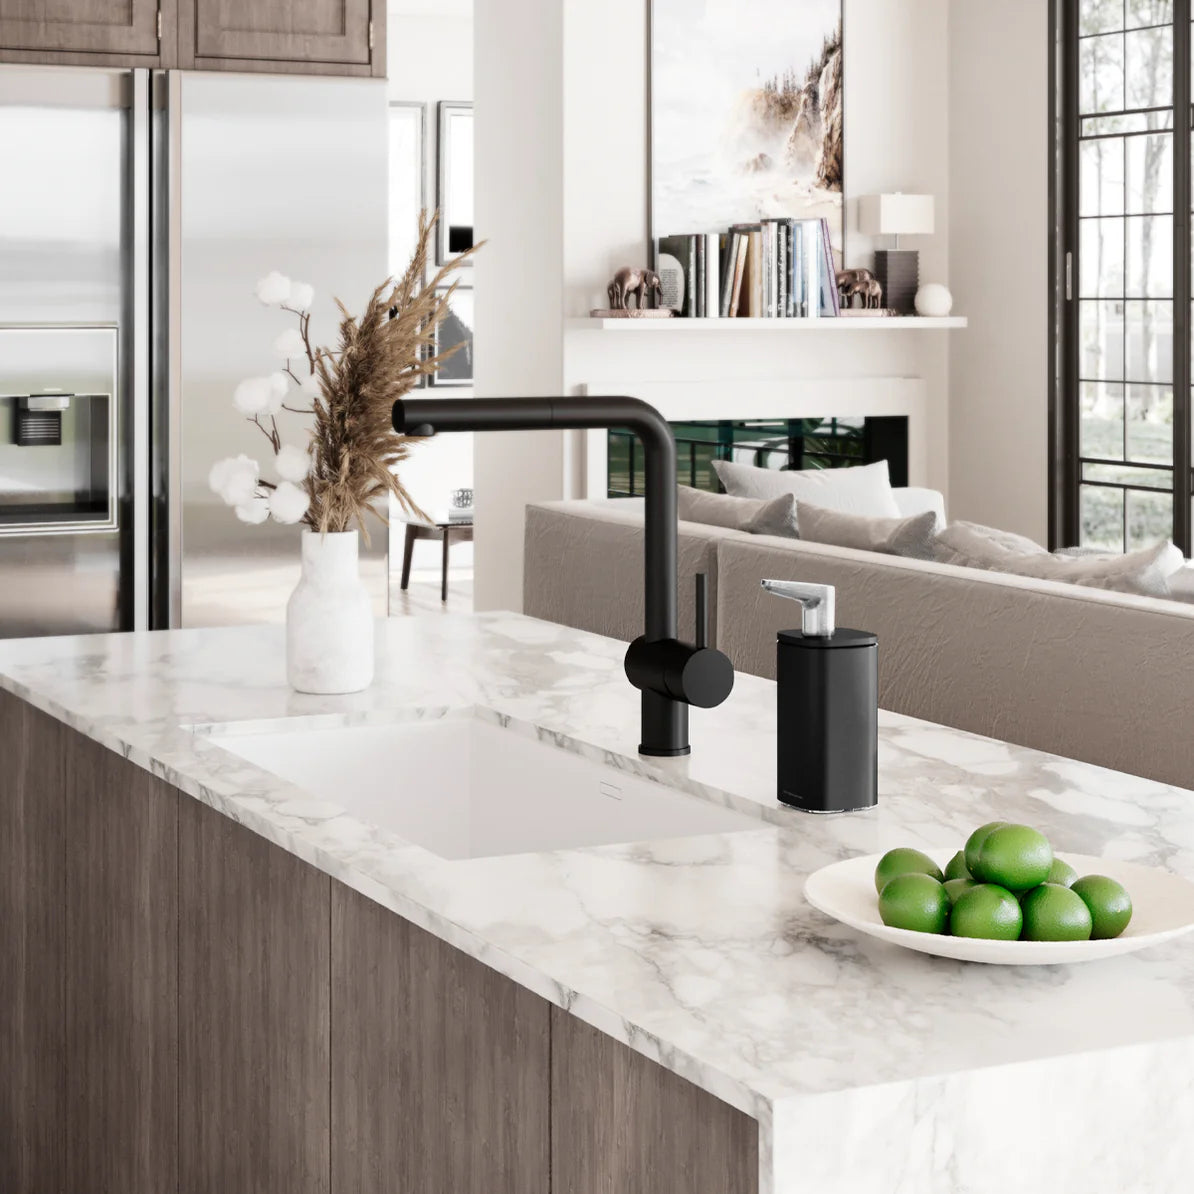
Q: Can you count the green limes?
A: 10